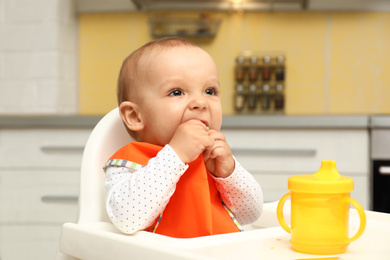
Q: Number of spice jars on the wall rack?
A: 8